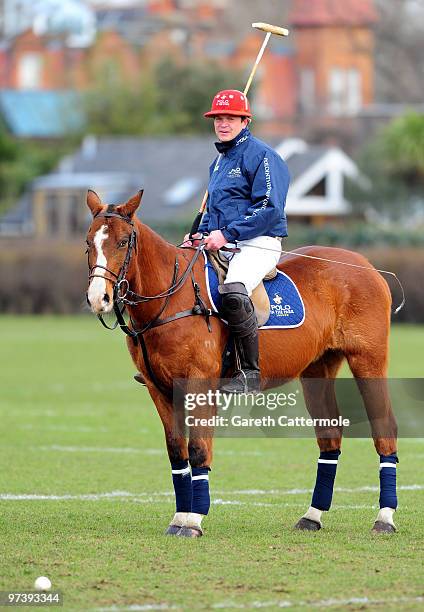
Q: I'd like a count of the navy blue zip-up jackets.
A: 1